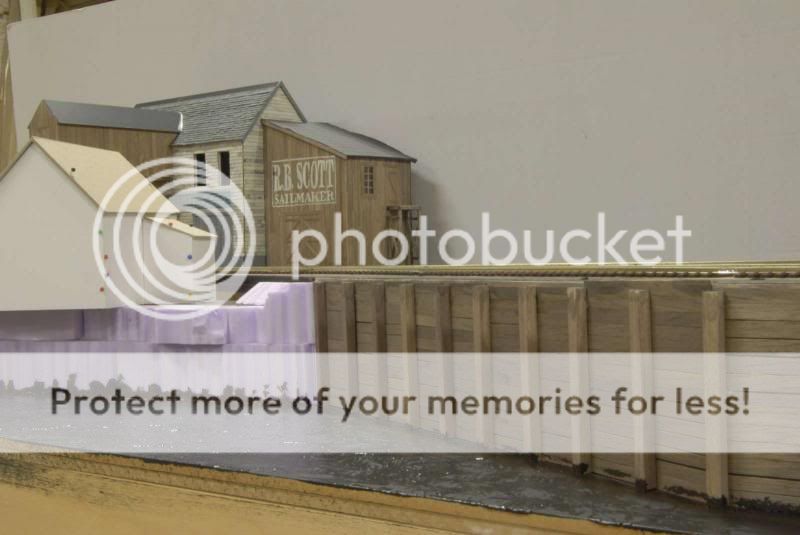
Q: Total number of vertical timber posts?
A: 10